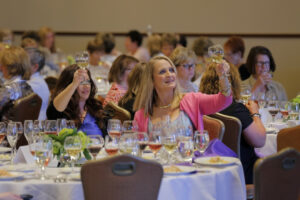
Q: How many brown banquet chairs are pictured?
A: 7